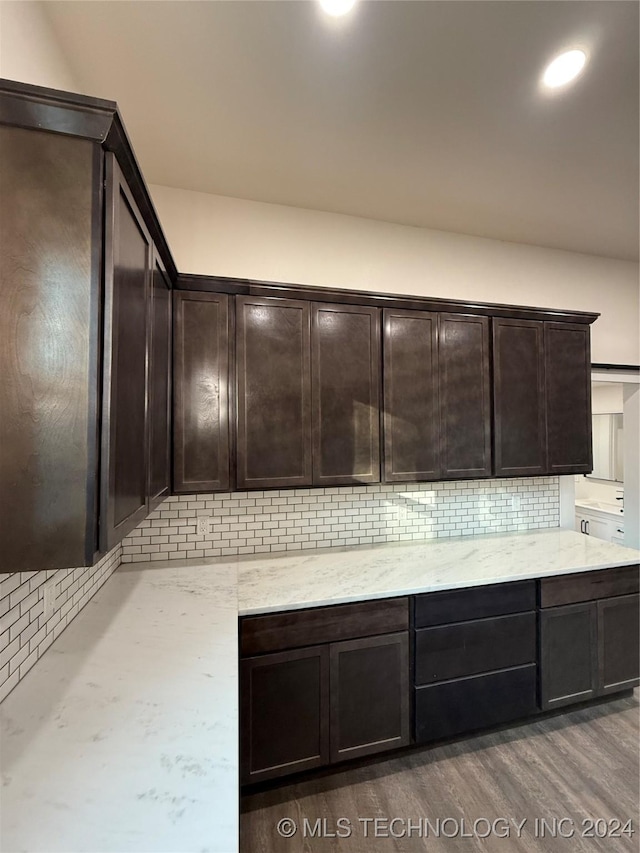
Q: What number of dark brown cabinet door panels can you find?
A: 13